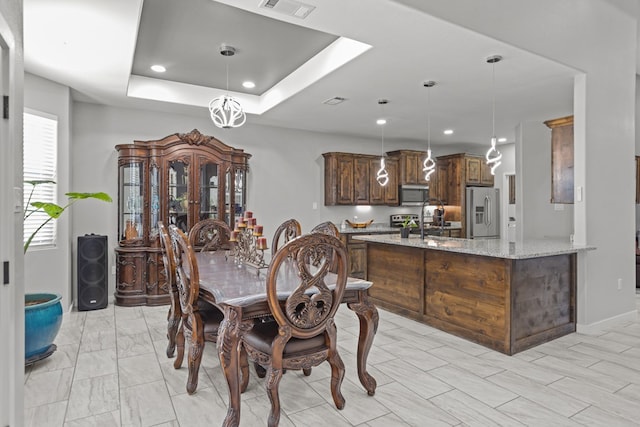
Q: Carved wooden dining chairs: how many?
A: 6